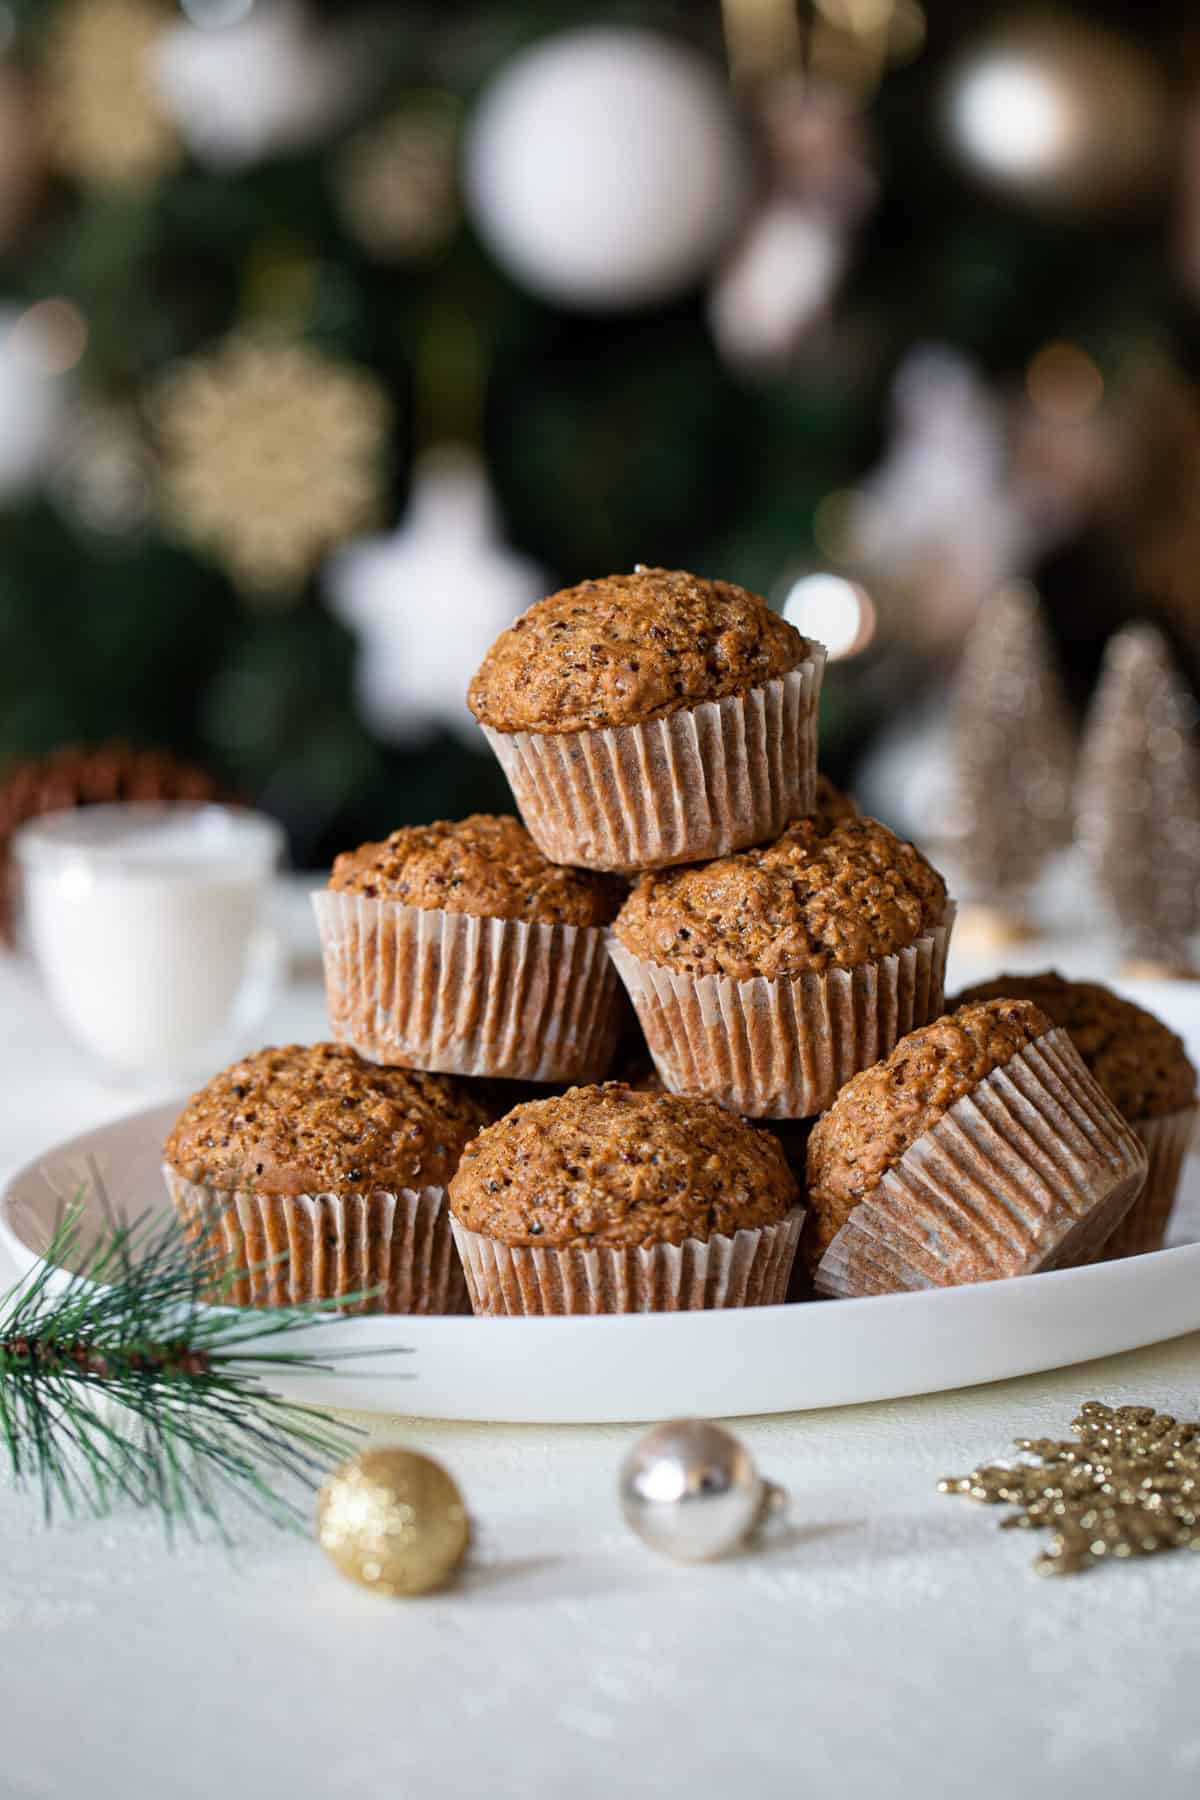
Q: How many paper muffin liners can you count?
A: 7